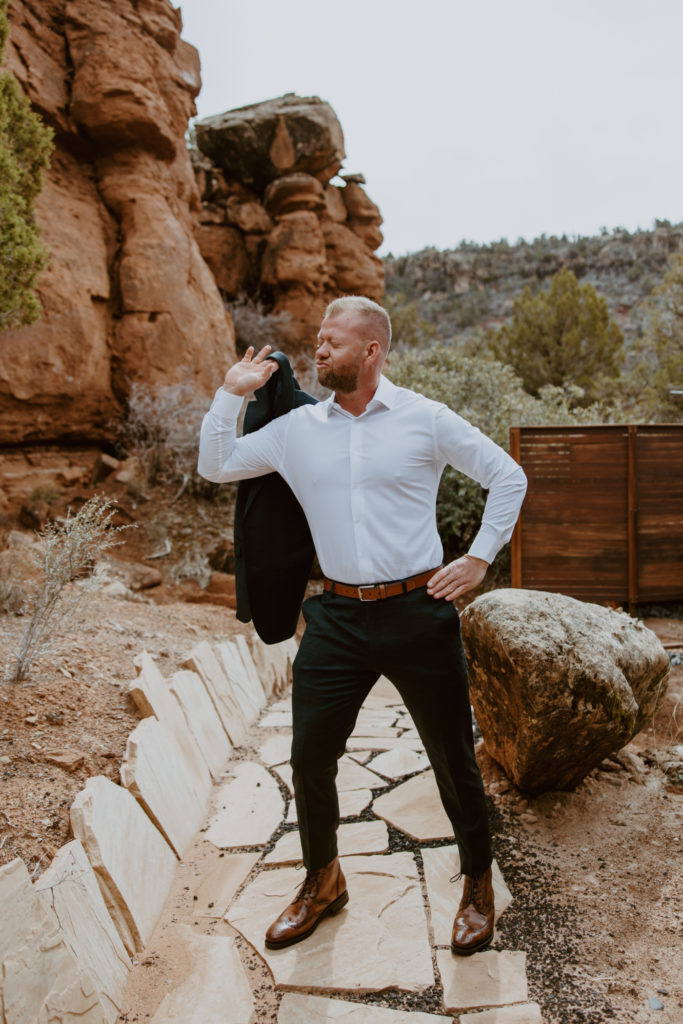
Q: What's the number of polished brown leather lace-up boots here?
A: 2